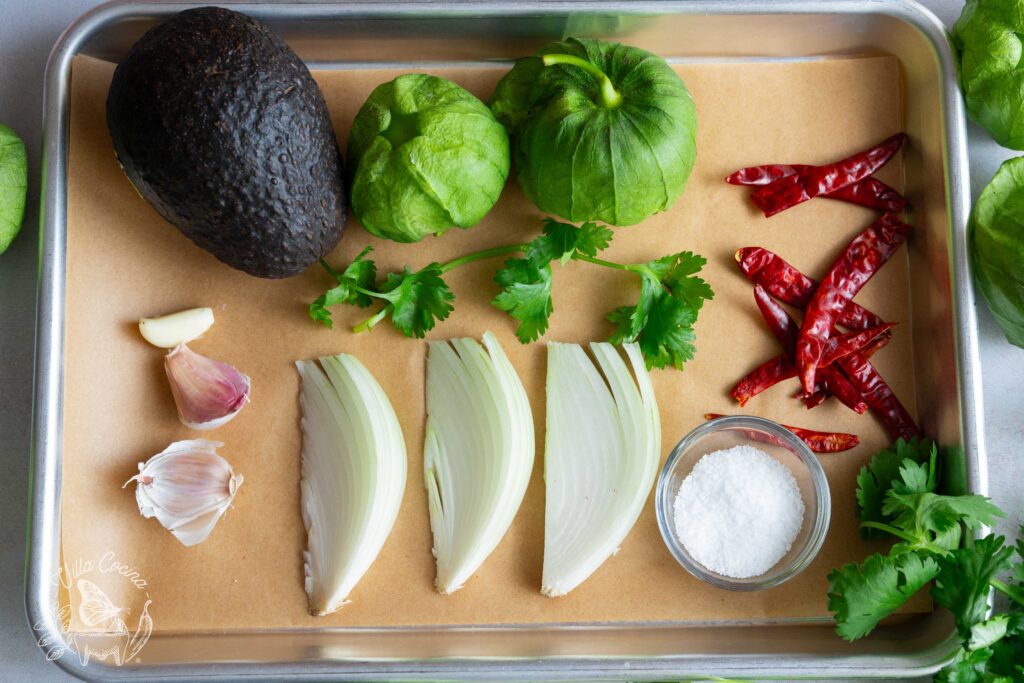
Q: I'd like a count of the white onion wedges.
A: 3